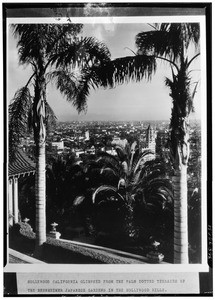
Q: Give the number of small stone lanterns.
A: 3